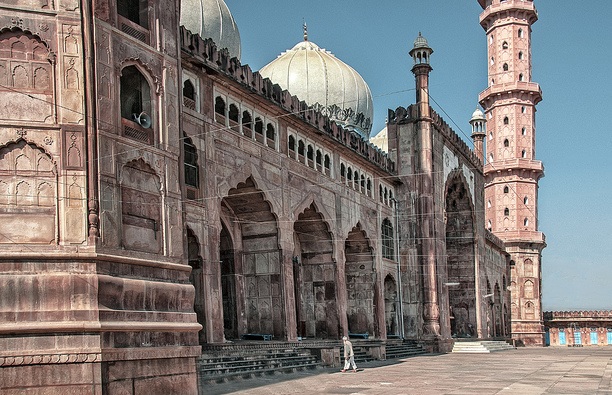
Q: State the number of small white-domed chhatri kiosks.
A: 2